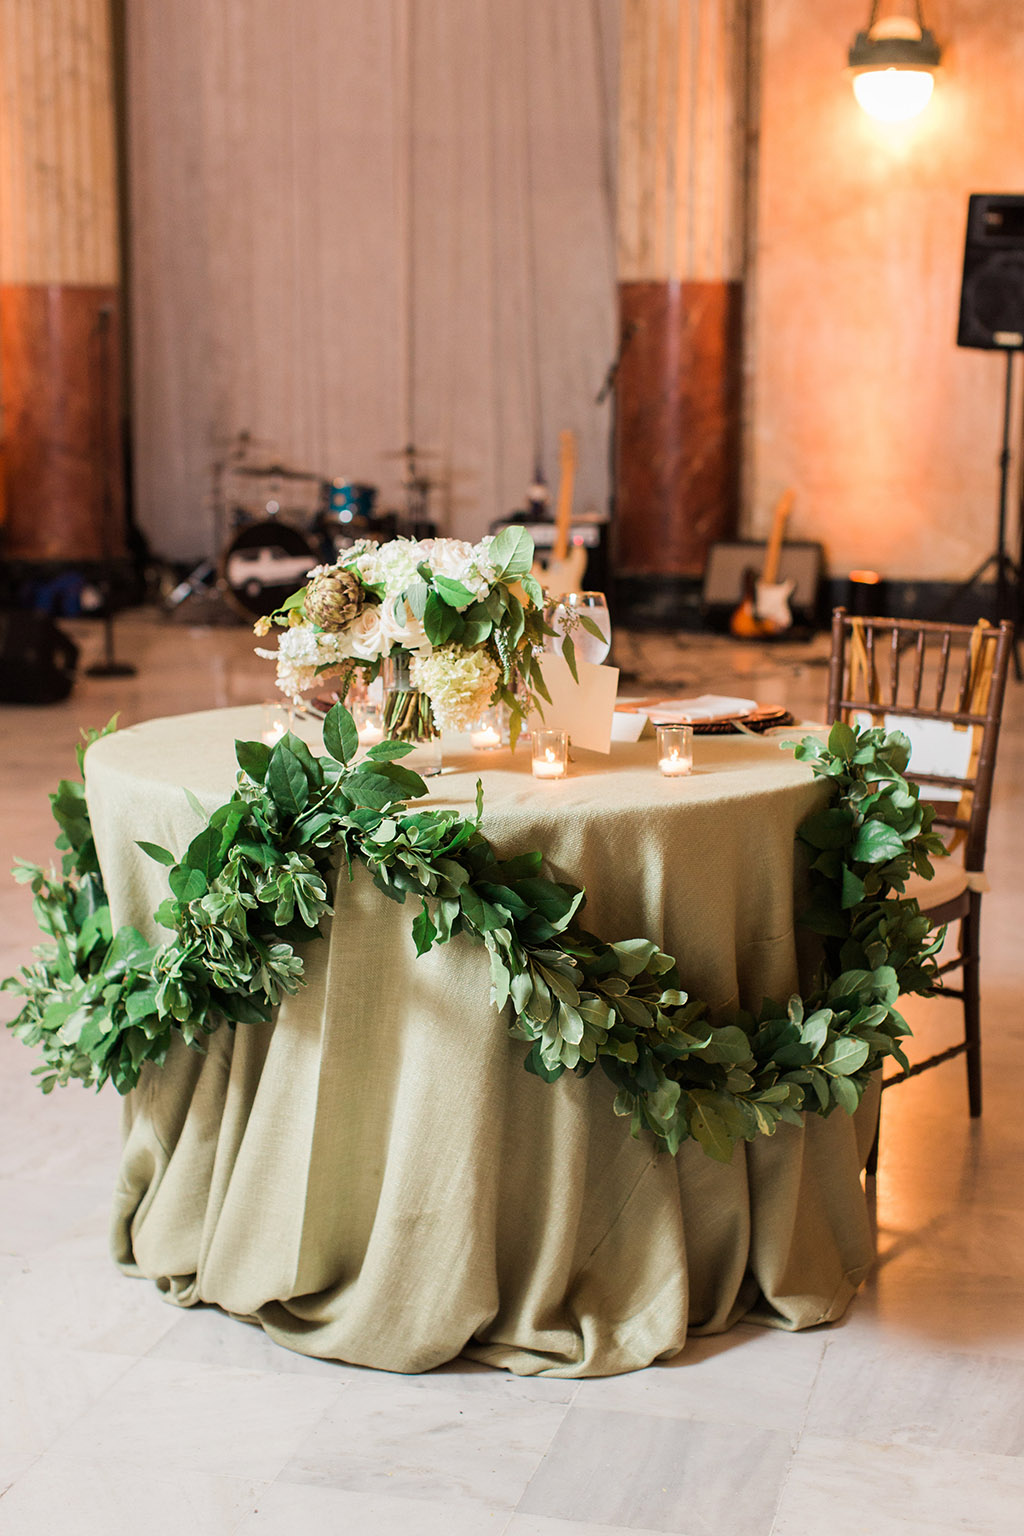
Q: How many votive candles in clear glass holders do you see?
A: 5